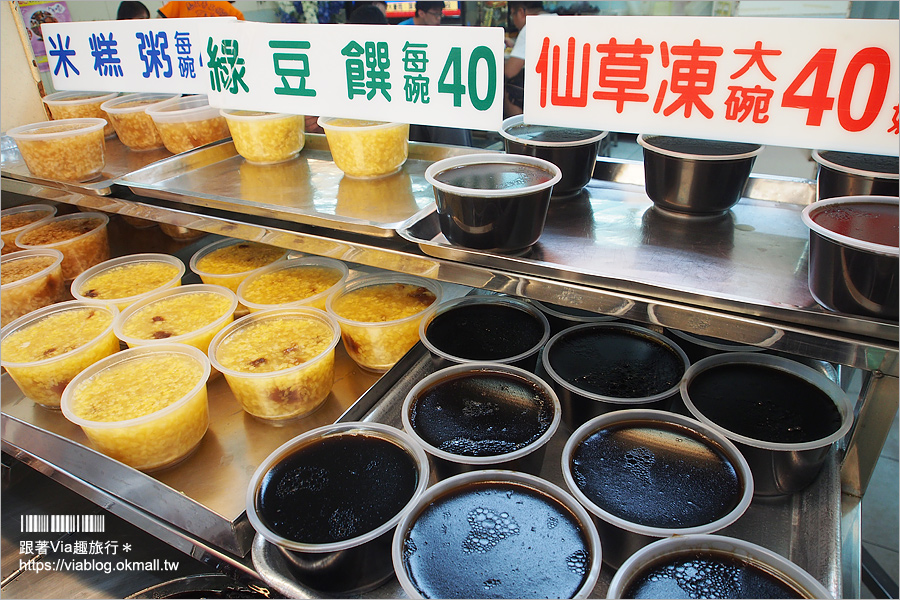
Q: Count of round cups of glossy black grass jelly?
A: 15